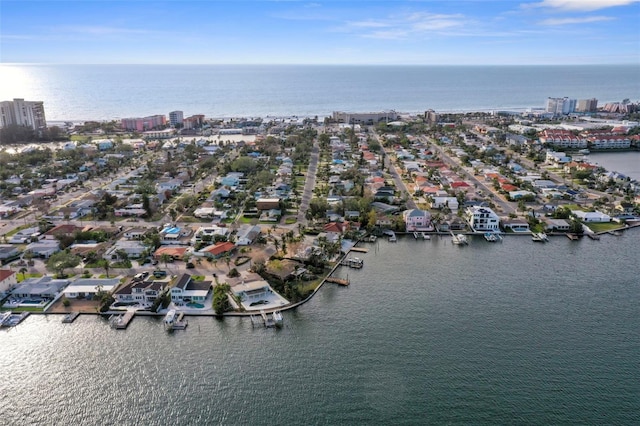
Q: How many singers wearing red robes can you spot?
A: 0